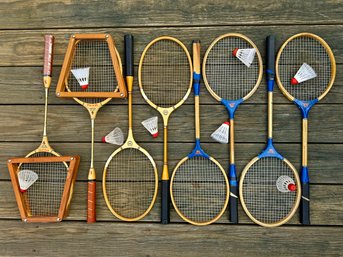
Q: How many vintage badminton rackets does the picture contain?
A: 8